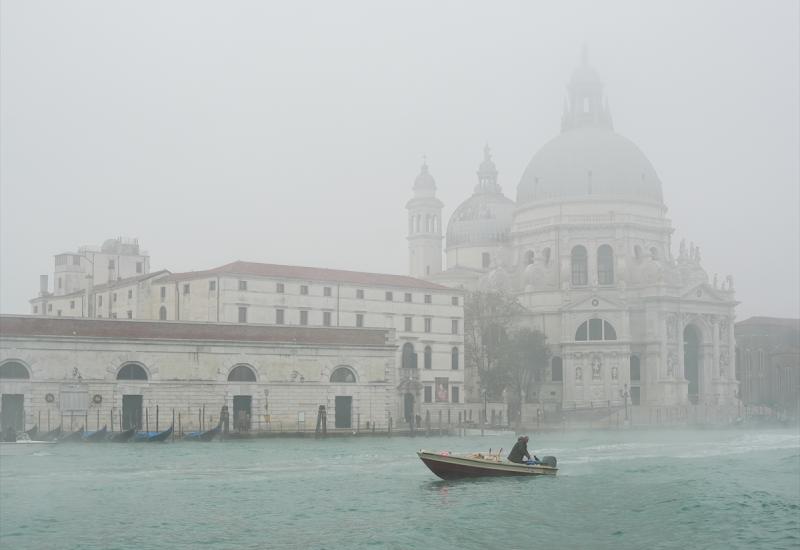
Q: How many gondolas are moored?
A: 7